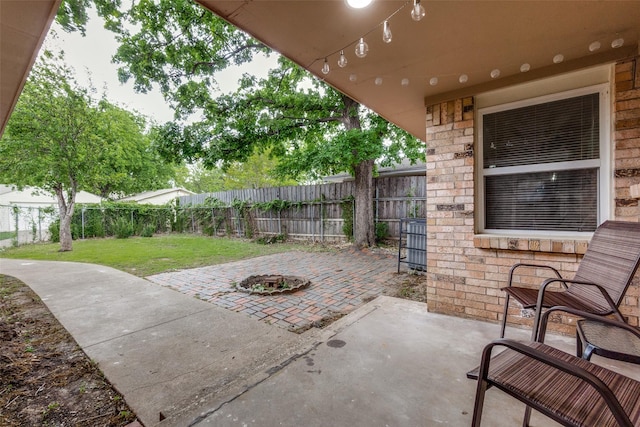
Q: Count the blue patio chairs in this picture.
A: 0